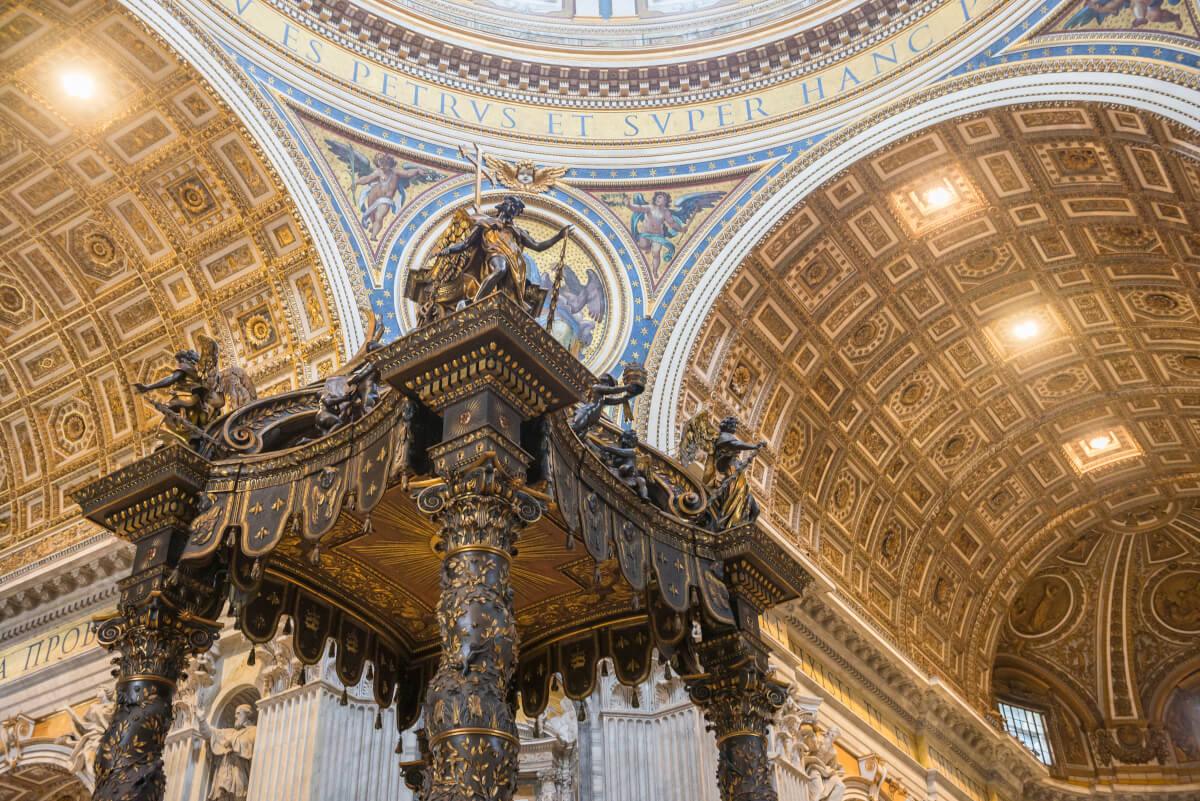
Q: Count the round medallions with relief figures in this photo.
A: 2